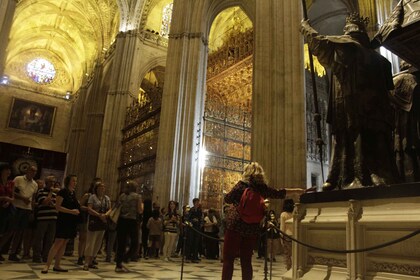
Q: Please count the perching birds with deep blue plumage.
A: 0